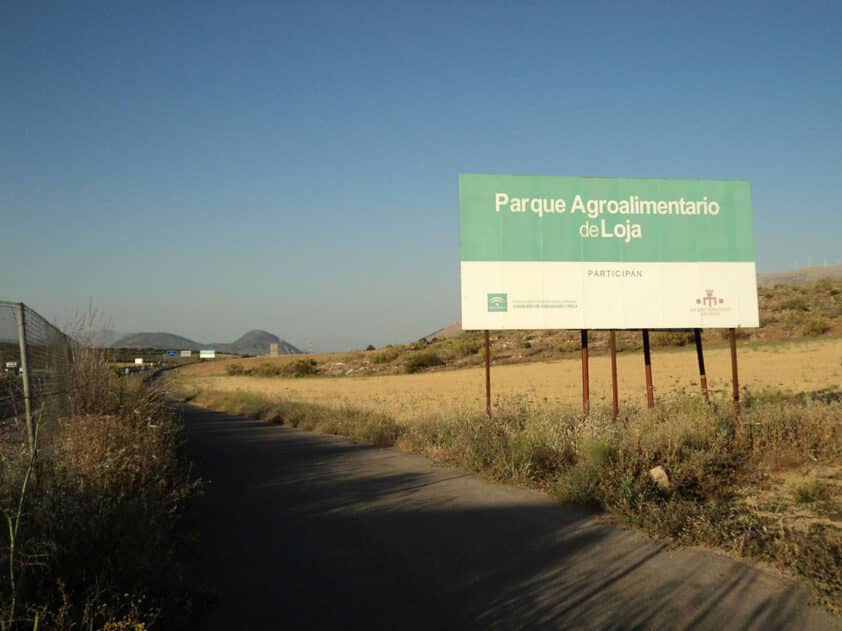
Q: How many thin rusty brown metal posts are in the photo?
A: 6